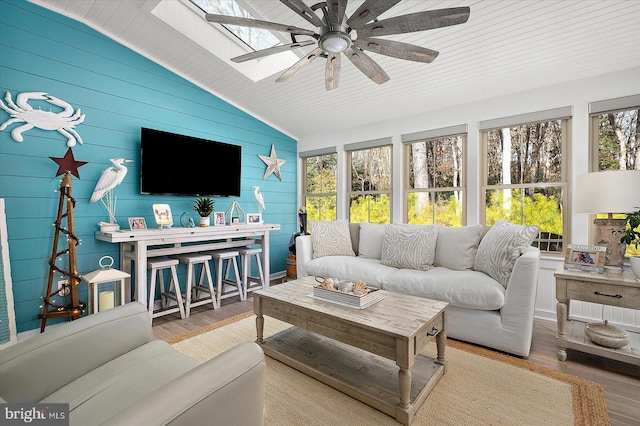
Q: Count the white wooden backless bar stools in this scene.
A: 4